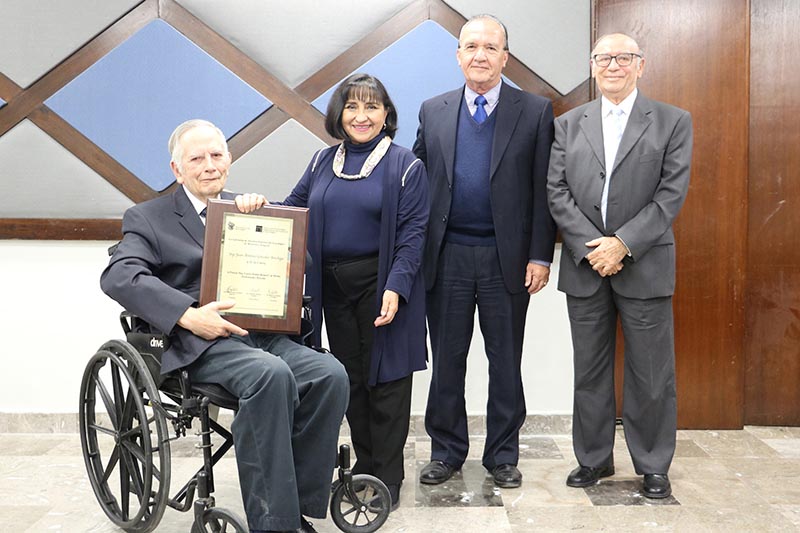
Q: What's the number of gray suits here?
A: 1